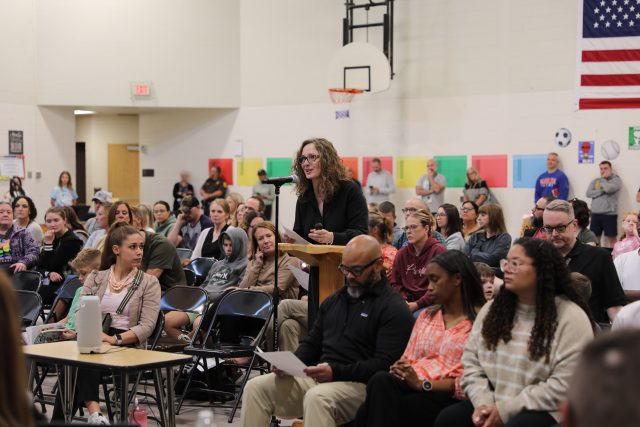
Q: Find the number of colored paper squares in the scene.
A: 9